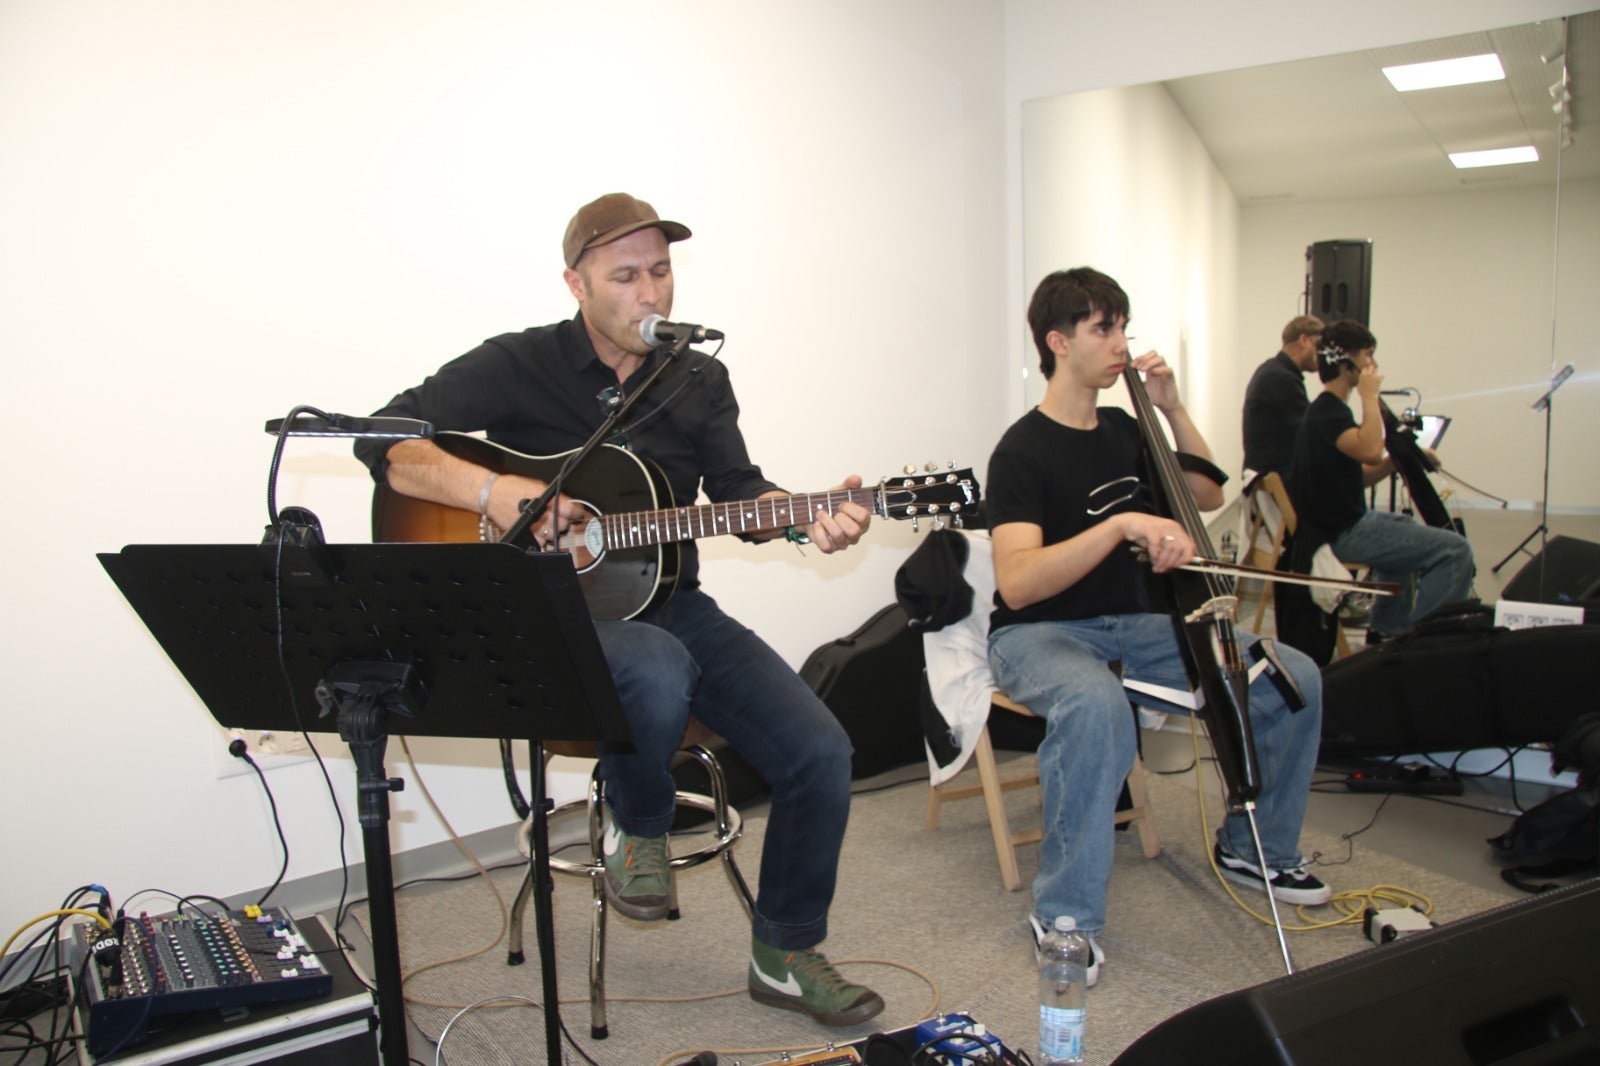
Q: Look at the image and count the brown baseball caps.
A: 1